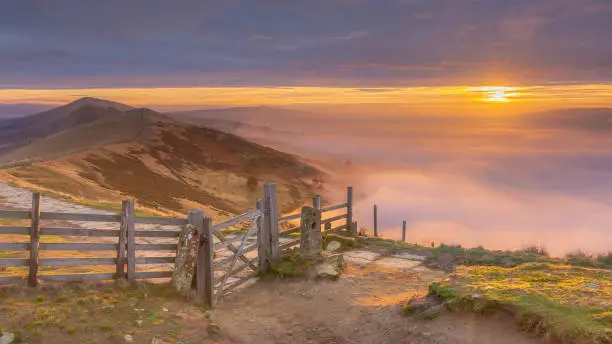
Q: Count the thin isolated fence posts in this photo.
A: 2